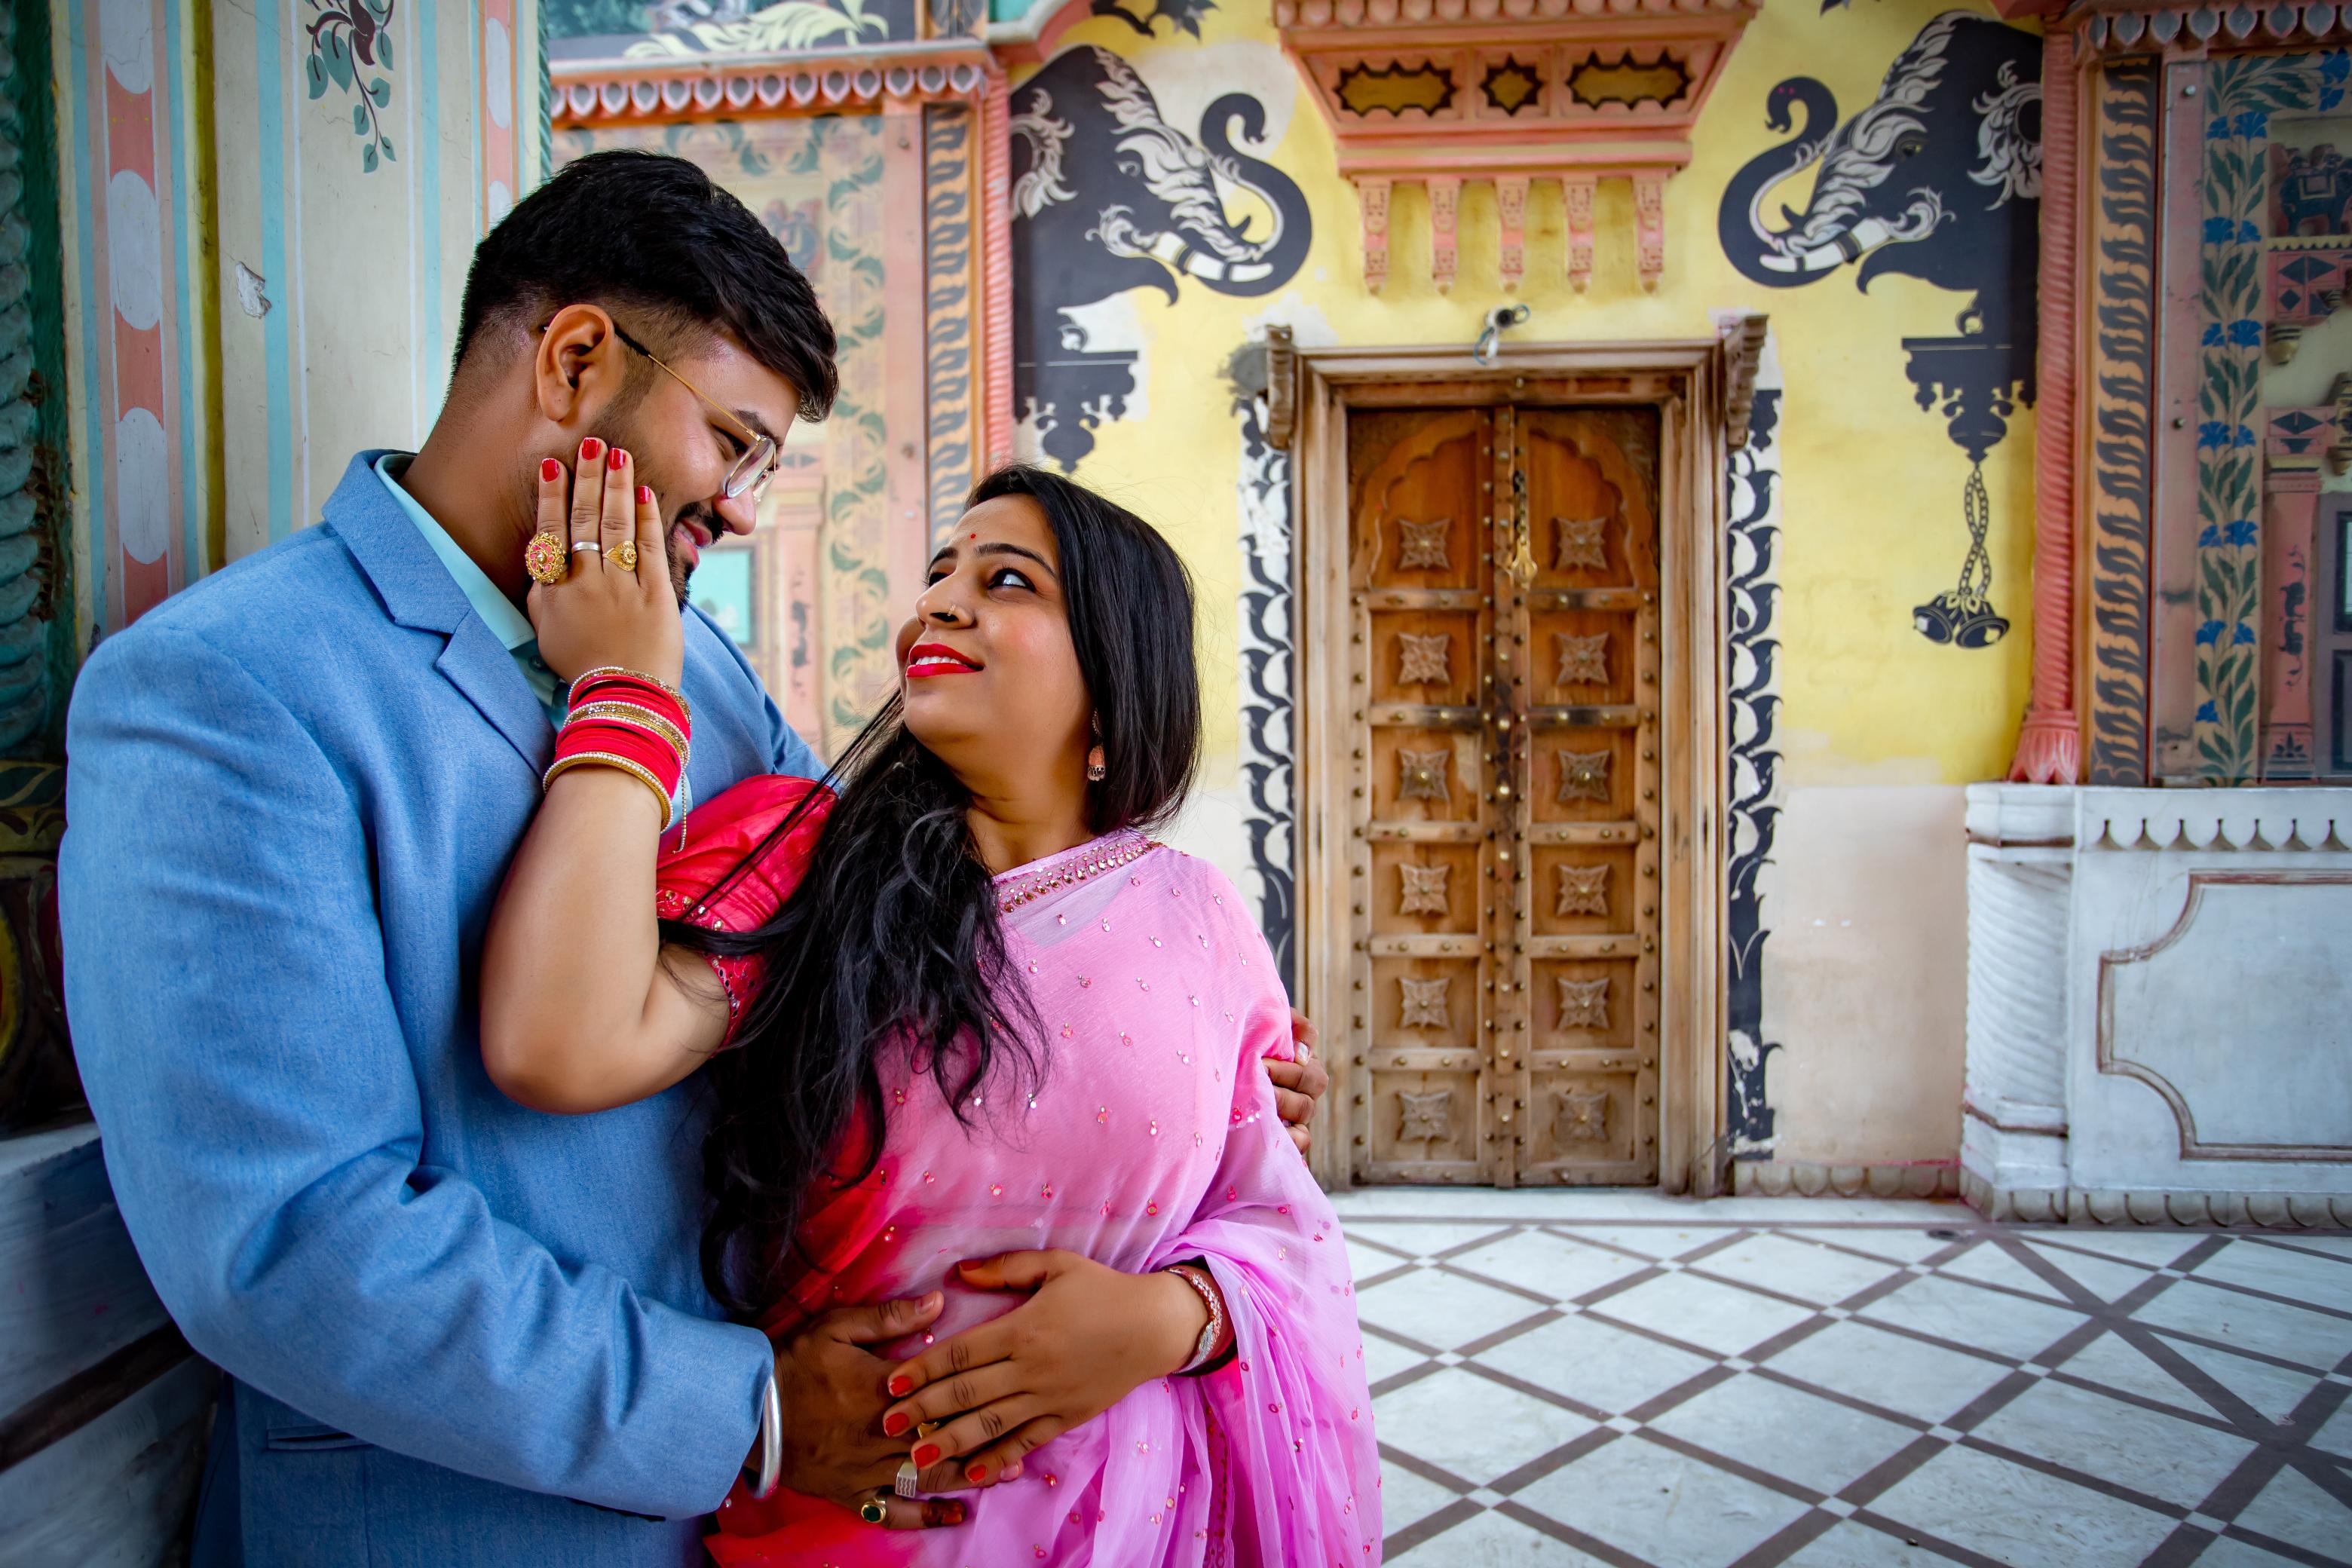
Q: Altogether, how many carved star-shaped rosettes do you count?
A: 12